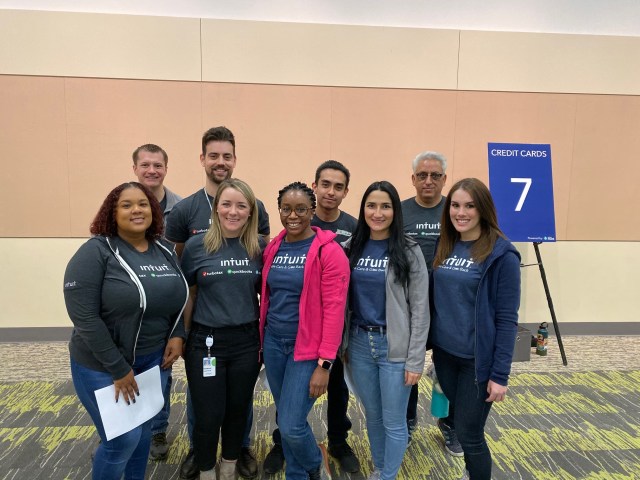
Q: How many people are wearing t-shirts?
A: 9